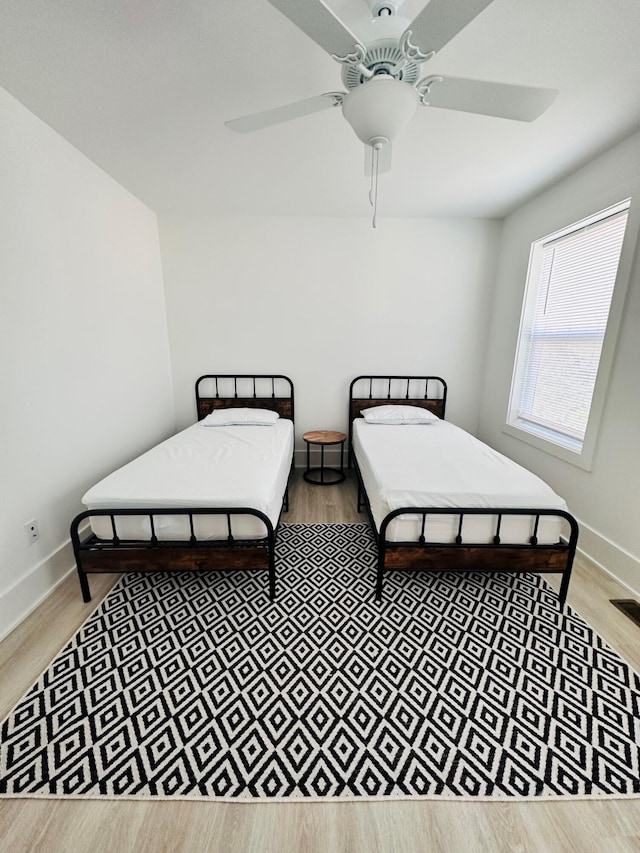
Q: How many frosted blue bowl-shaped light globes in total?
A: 0